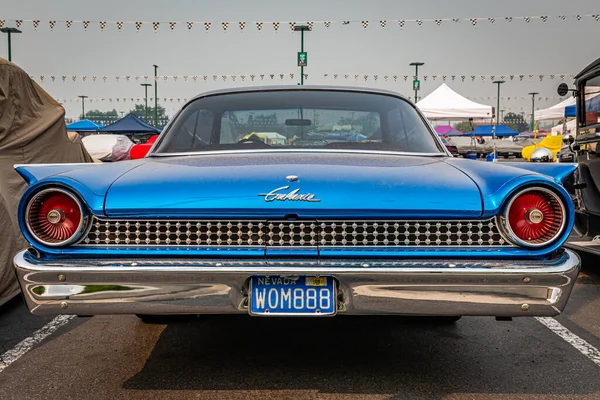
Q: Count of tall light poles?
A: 8